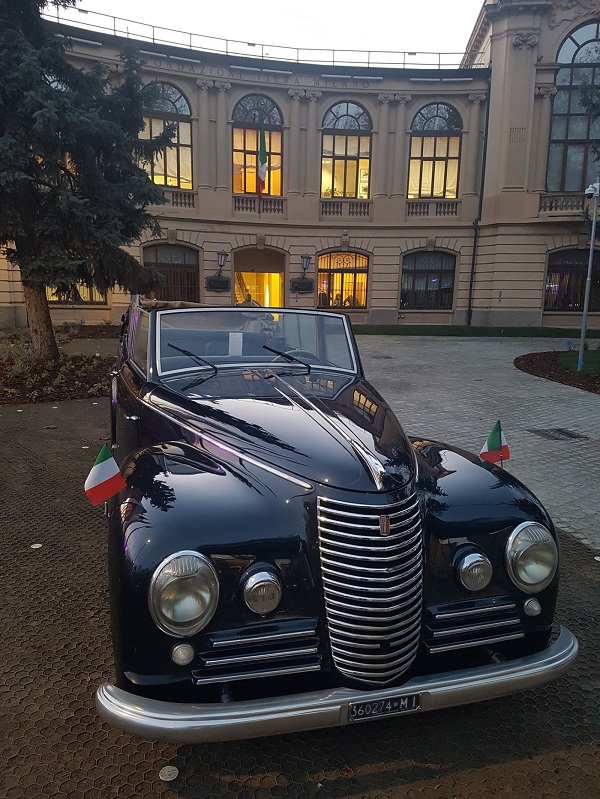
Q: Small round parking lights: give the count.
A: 2